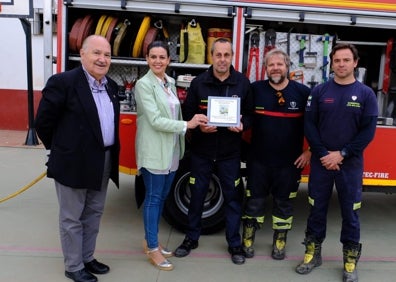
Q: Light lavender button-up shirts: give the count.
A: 1